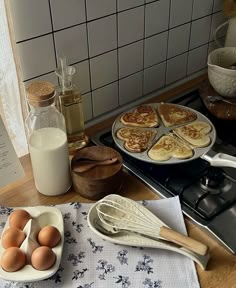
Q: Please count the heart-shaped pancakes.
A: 5